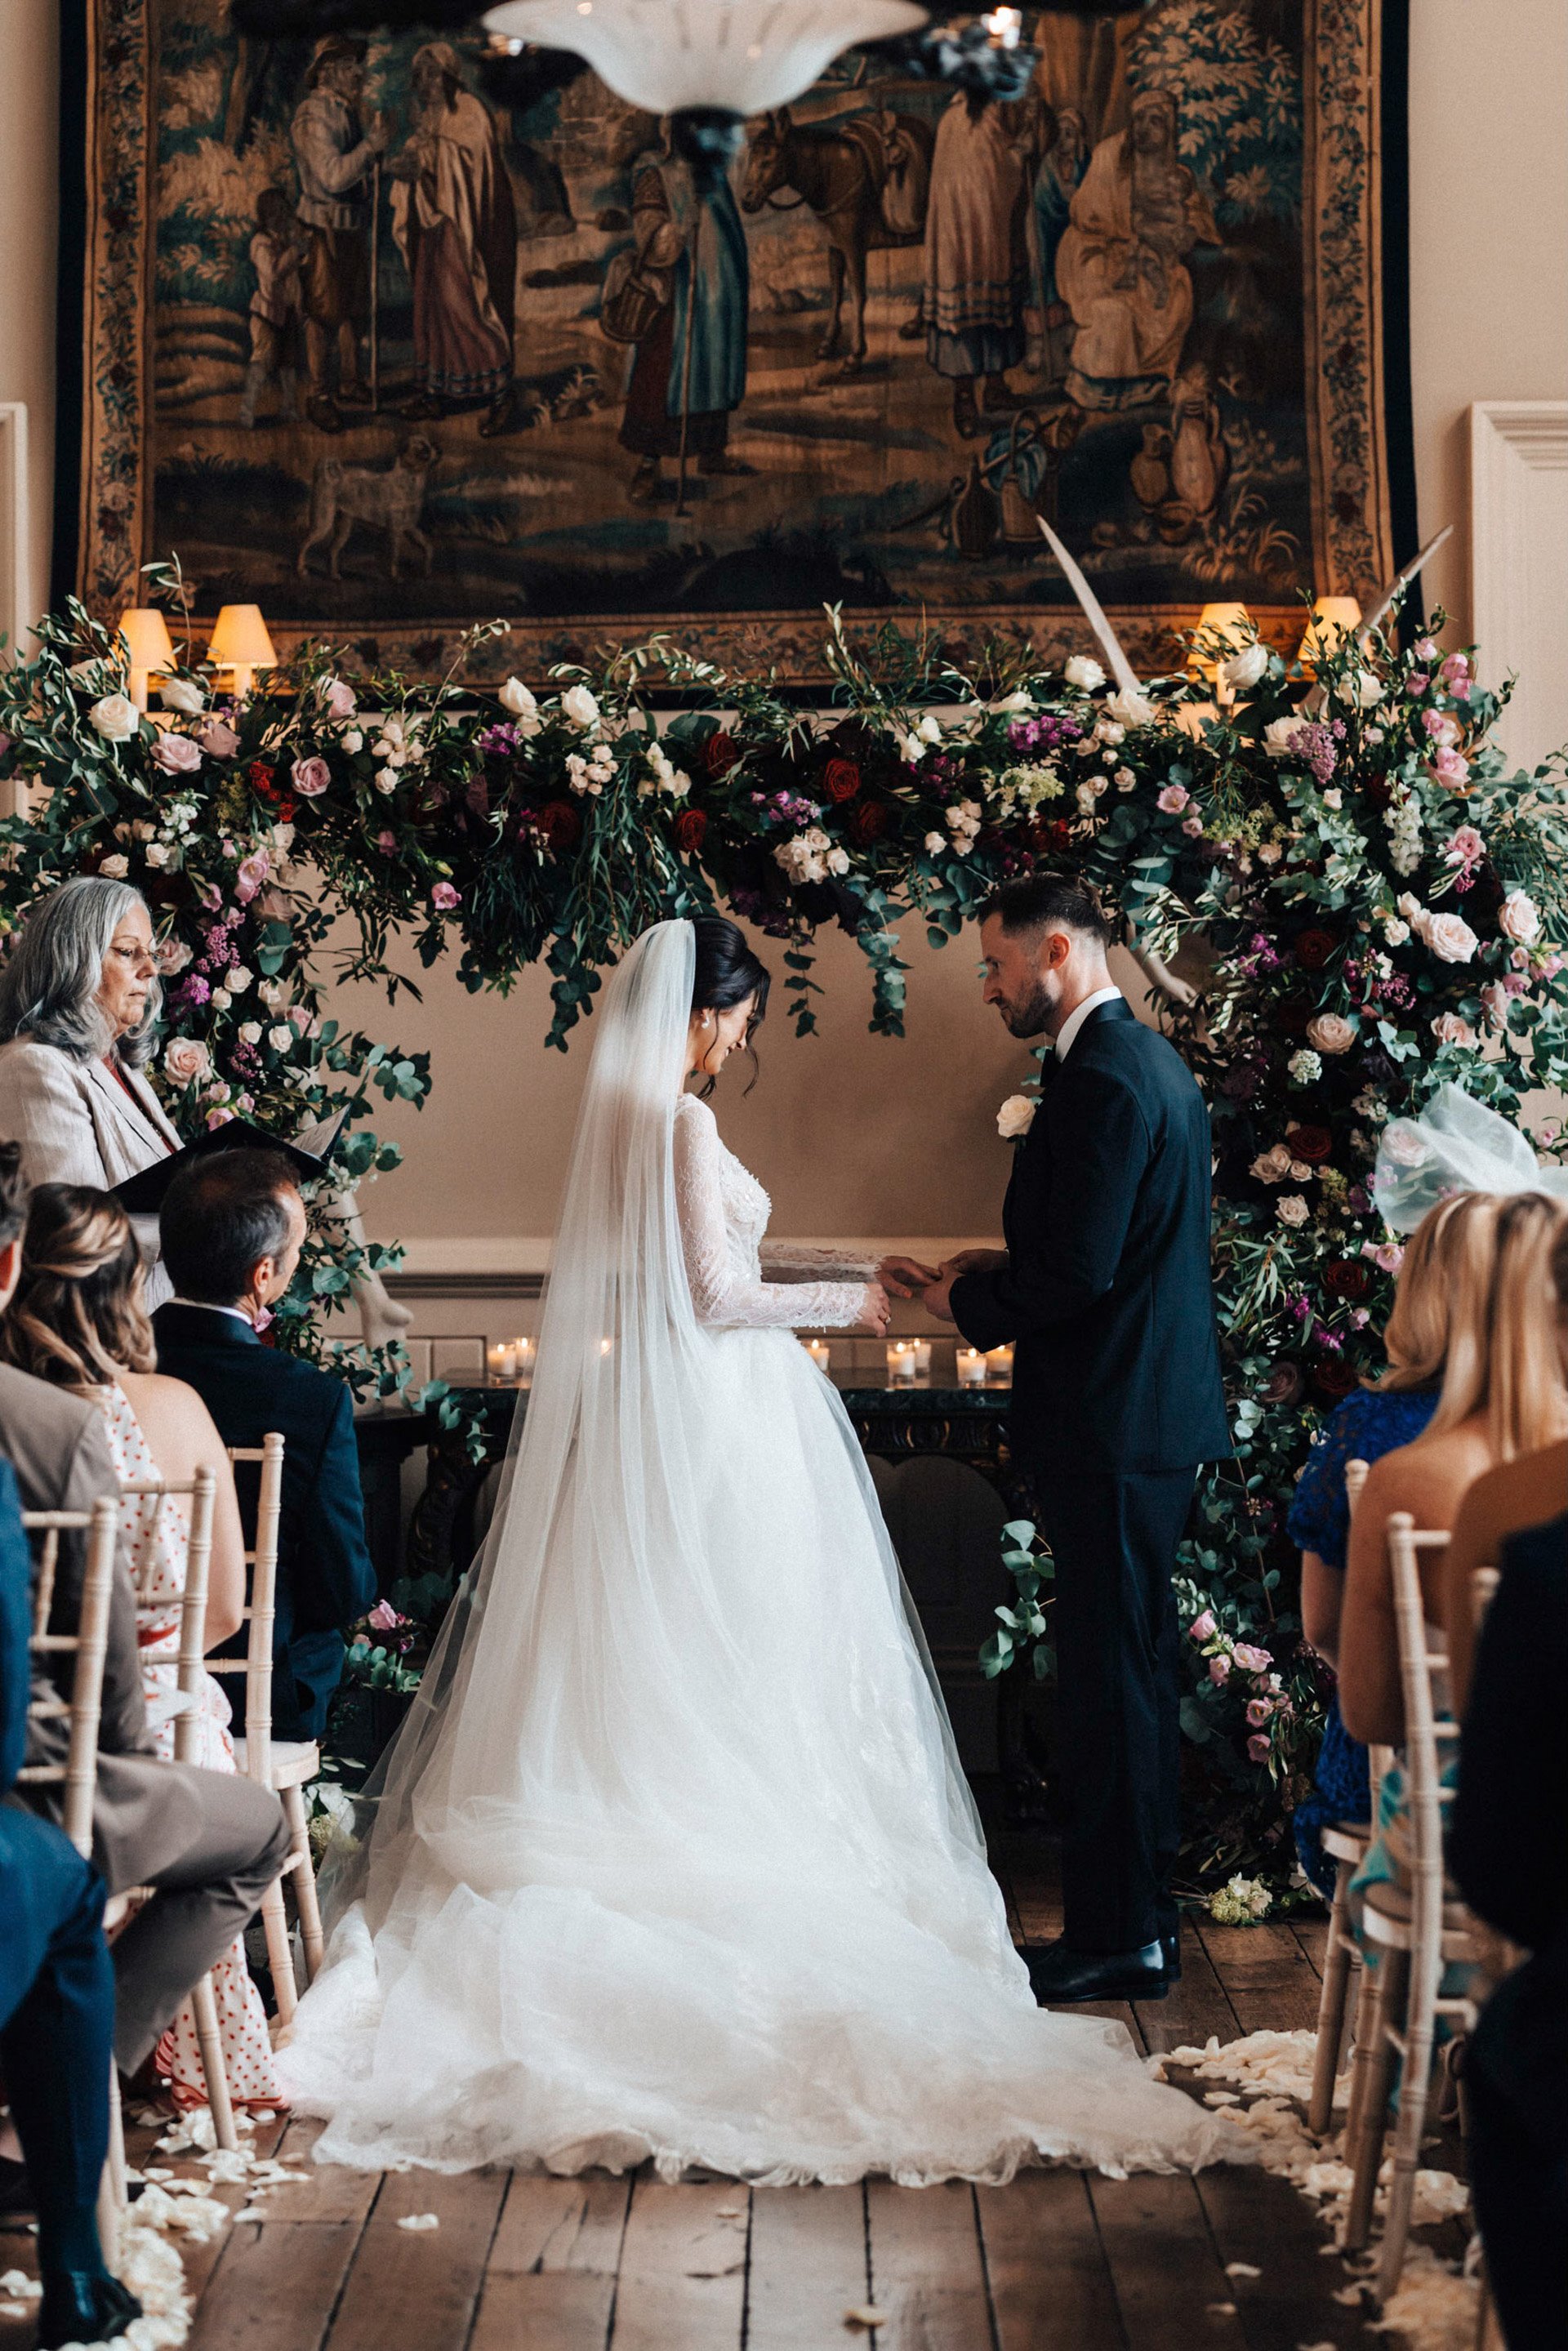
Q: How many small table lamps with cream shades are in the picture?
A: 4